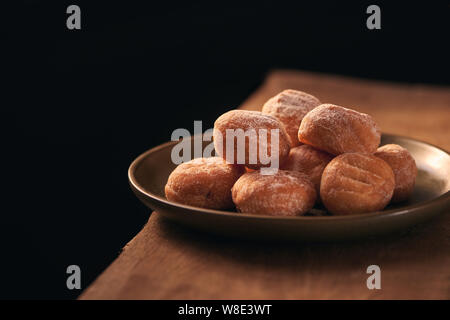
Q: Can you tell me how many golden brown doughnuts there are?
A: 8